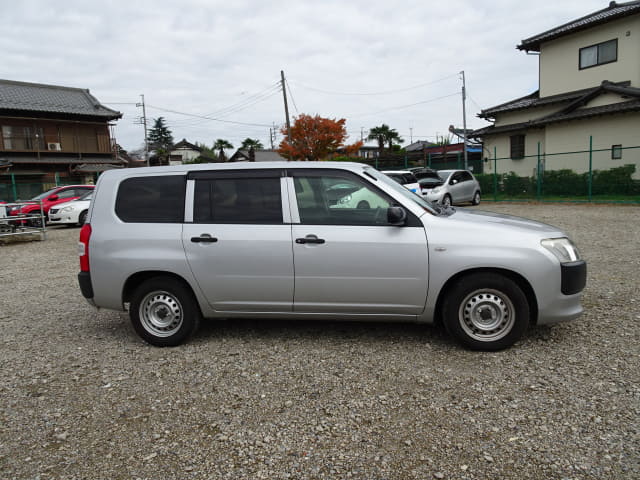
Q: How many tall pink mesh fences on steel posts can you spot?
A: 0